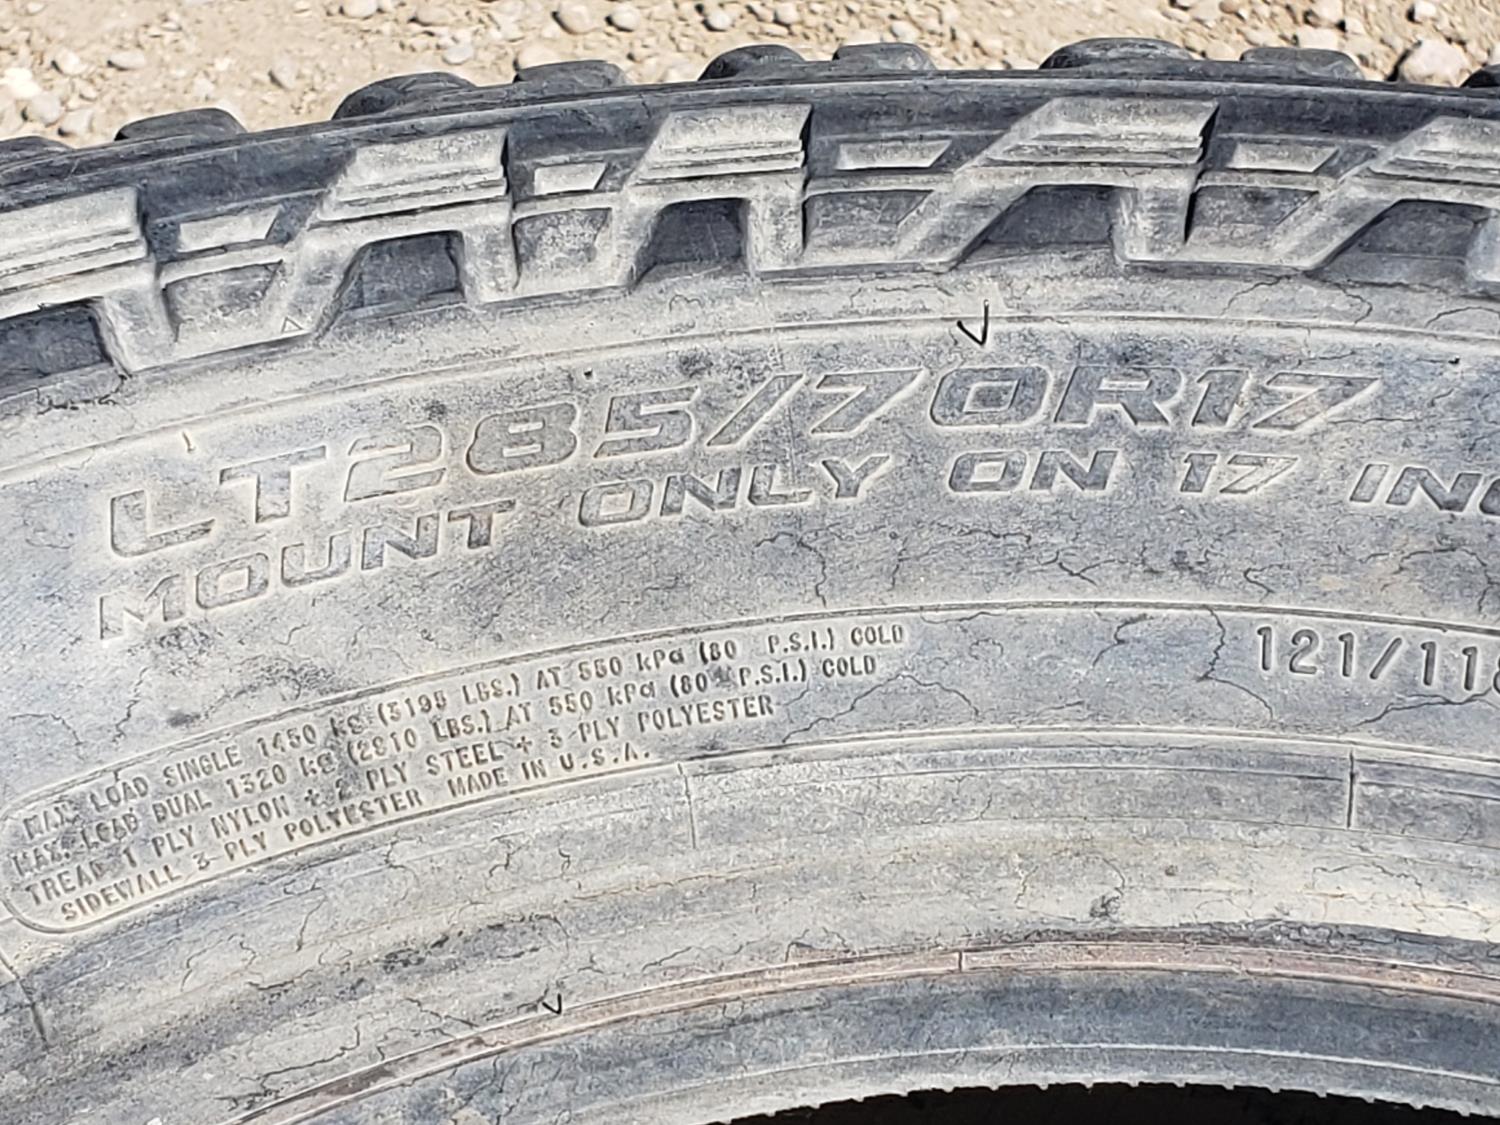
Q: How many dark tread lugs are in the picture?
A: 9